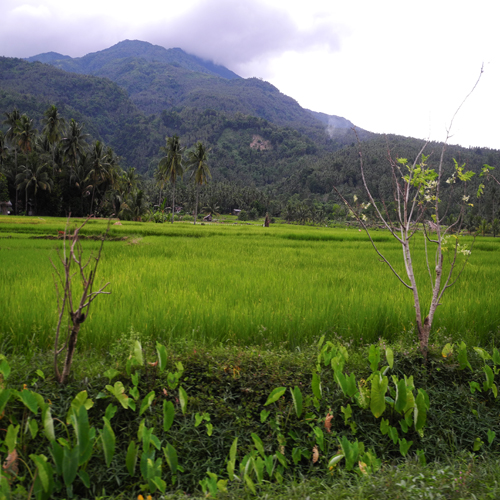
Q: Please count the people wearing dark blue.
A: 0